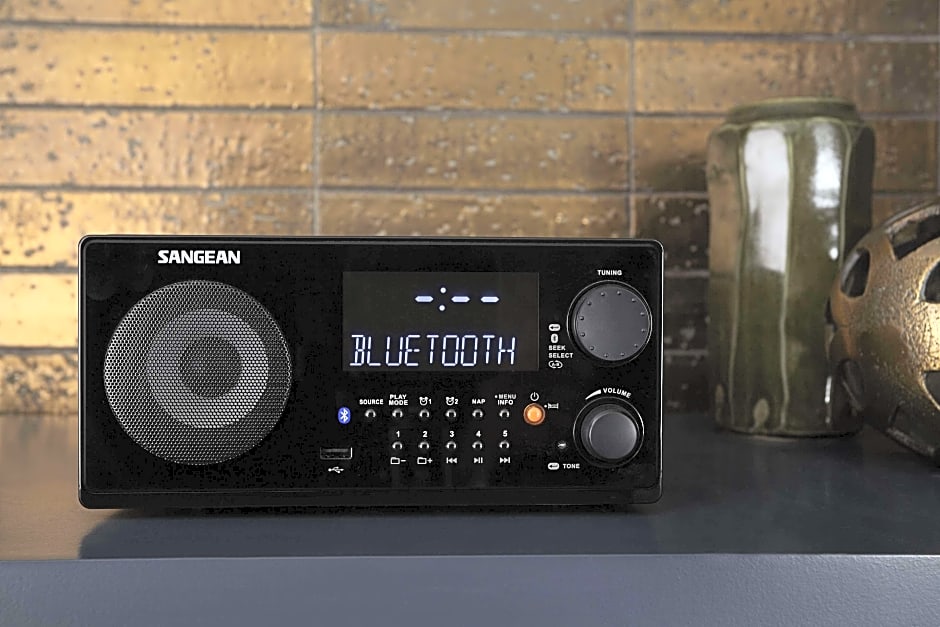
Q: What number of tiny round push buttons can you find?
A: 11